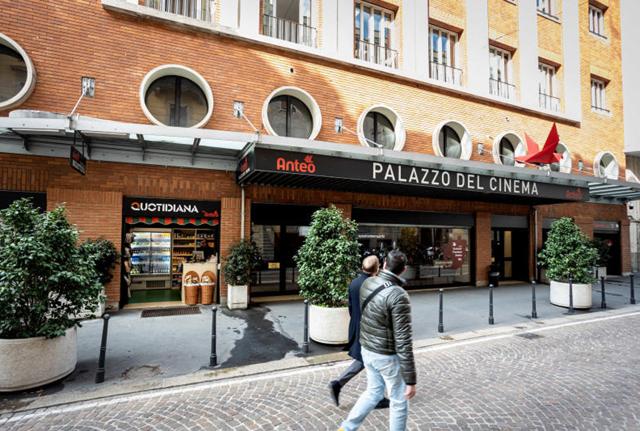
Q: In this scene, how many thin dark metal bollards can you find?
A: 9